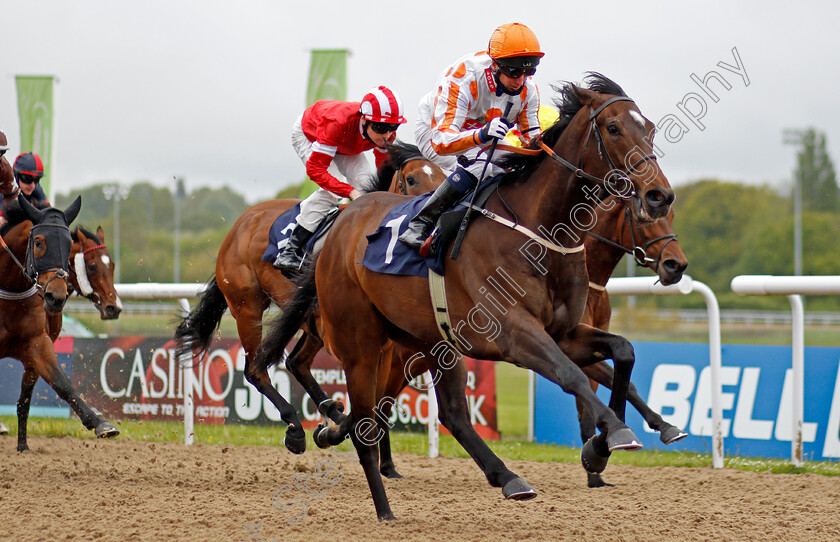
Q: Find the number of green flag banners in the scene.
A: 2